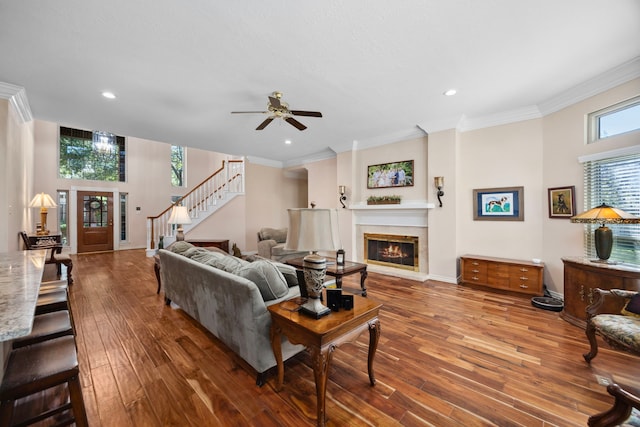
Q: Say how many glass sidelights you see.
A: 2